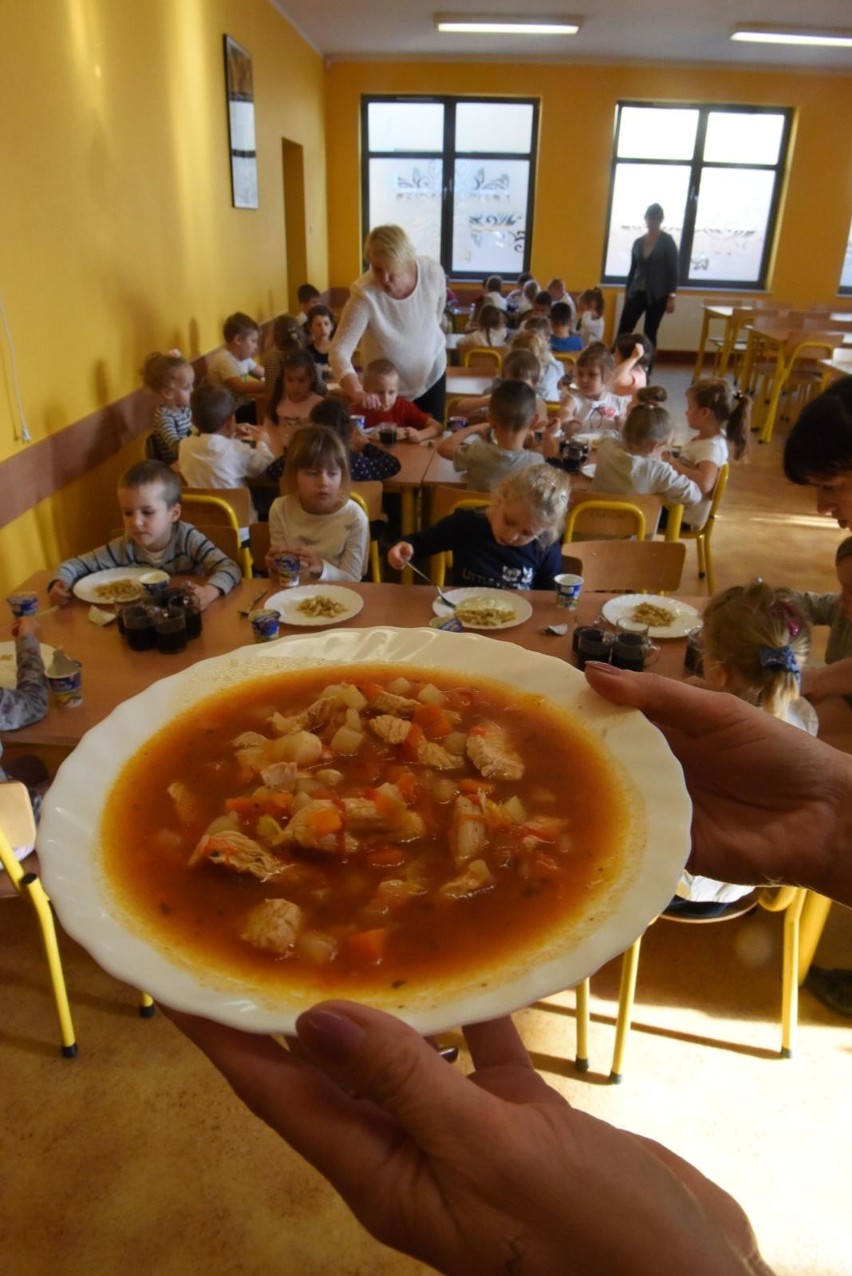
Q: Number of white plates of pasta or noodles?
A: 4